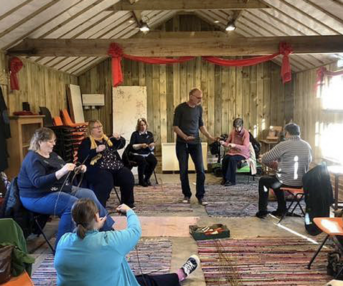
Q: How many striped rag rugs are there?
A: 4